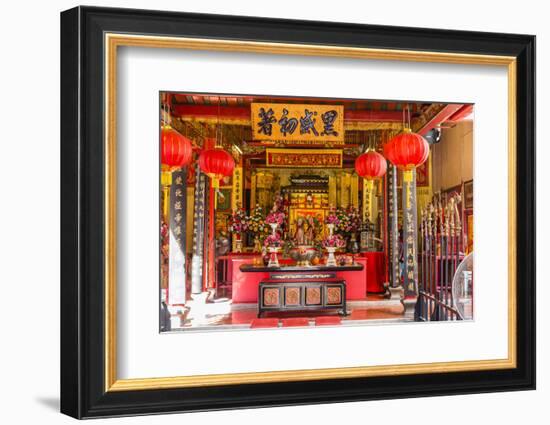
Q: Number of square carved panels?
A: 4